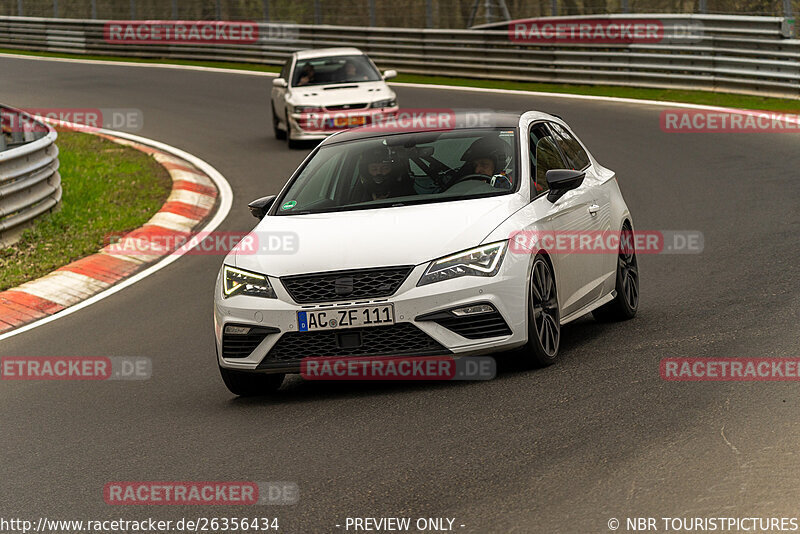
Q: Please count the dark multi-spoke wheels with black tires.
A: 2